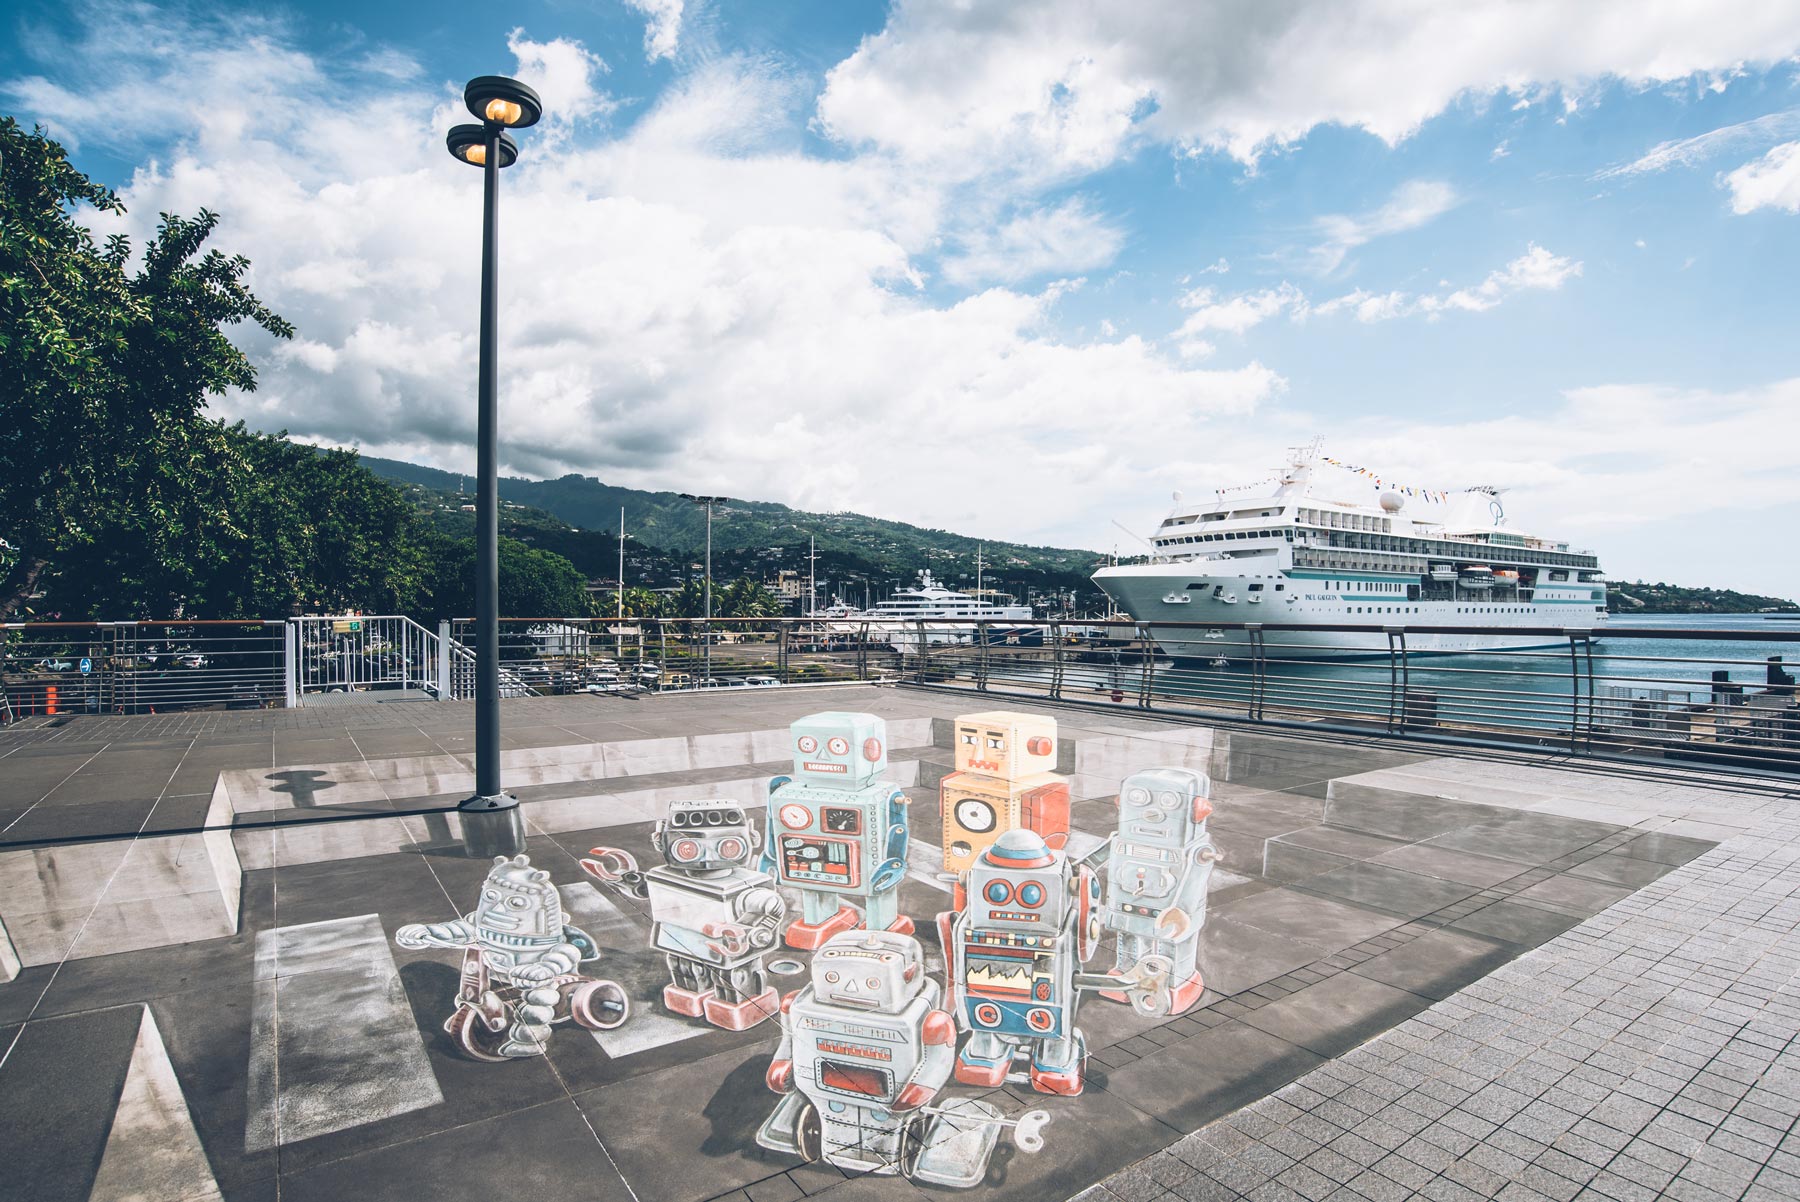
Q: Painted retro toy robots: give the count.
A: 7